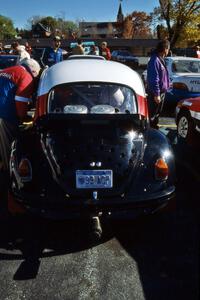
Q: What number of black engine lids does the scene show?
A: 1